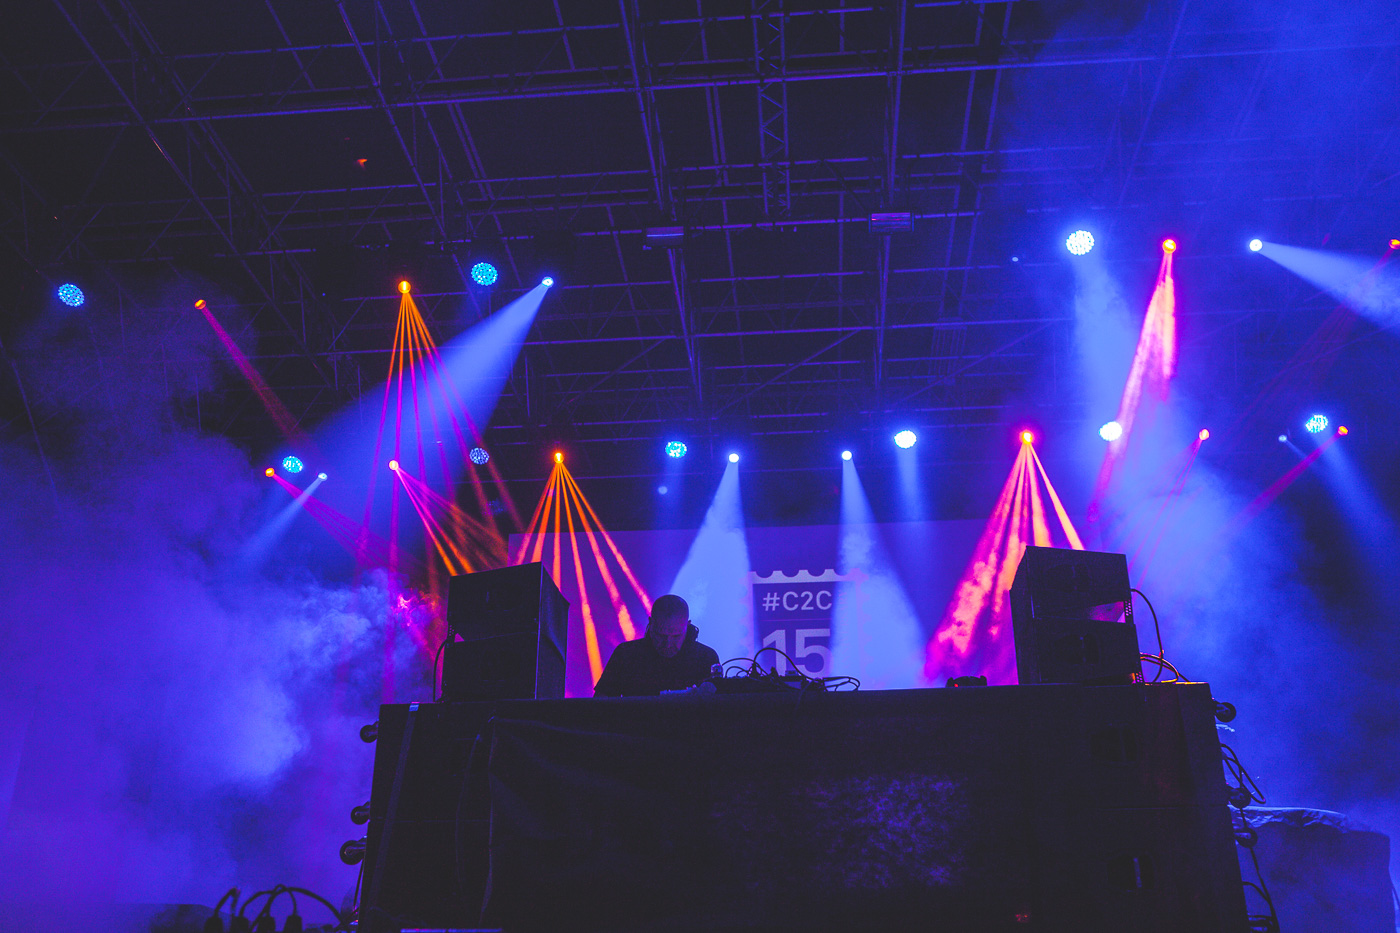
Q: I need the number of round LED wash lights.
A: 9